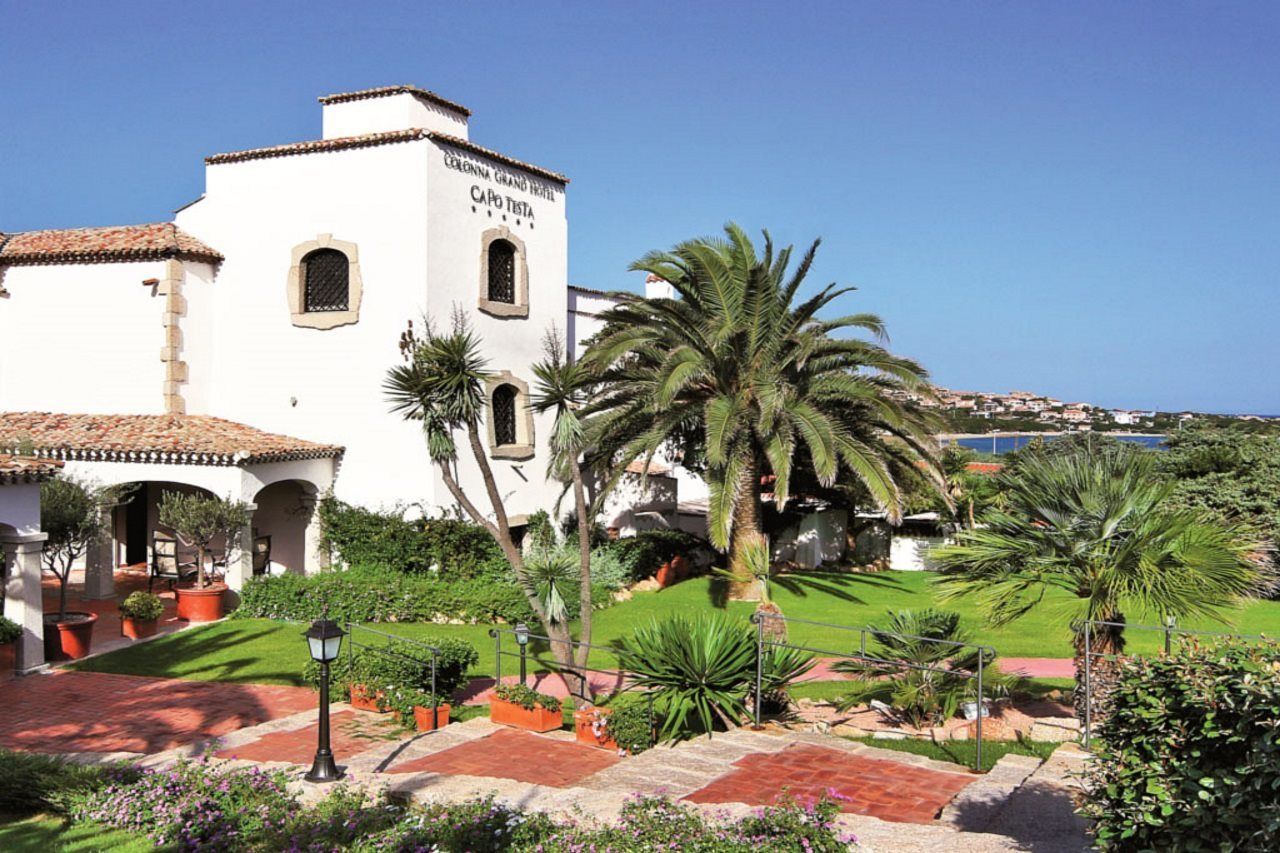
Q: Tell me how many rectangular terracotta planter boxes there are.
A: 4